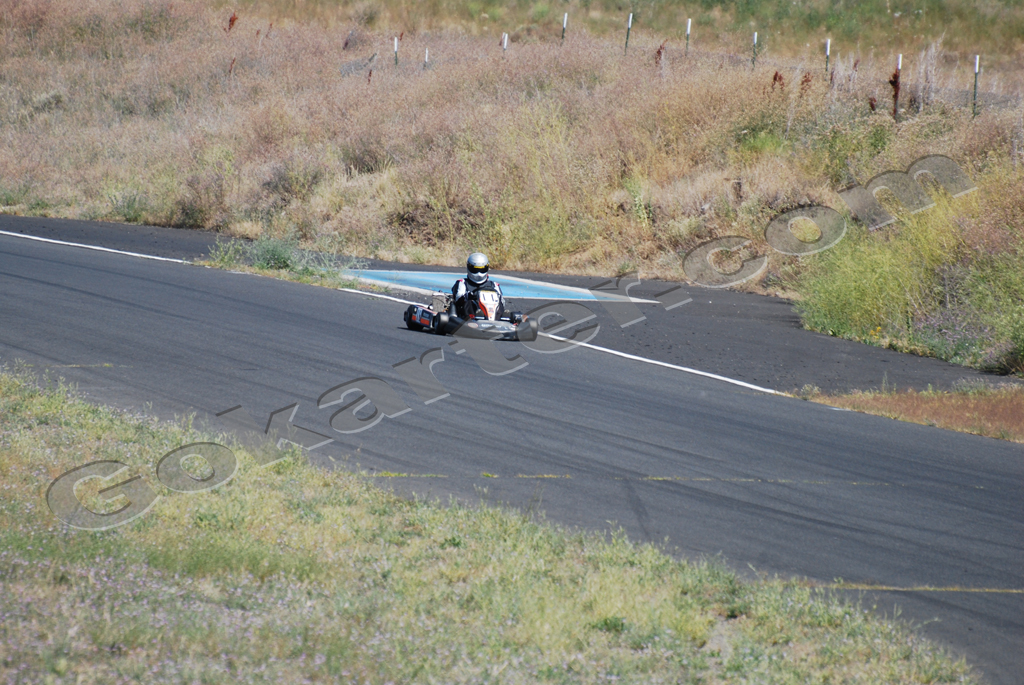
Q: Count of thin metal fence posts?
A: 10